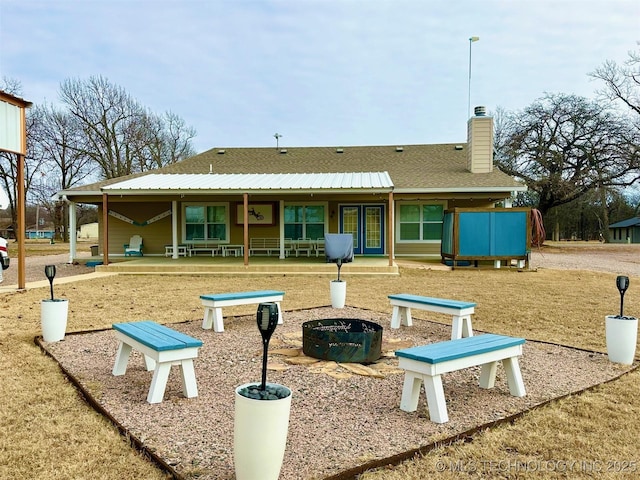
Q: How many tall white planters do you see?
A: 4